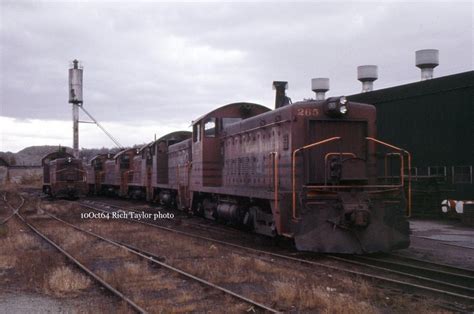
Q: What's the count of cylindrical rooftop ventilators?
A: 3